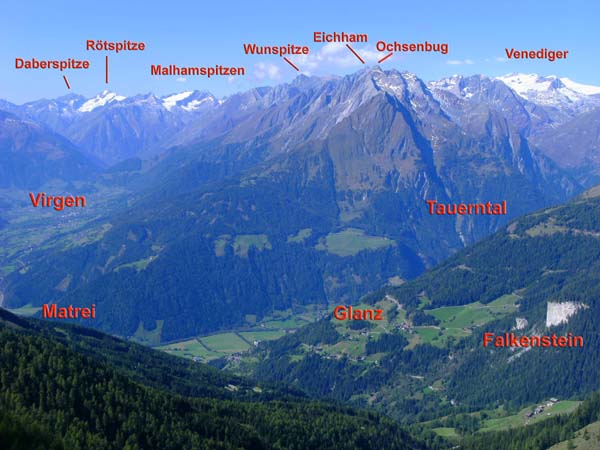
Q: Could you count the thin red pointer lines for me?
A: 5